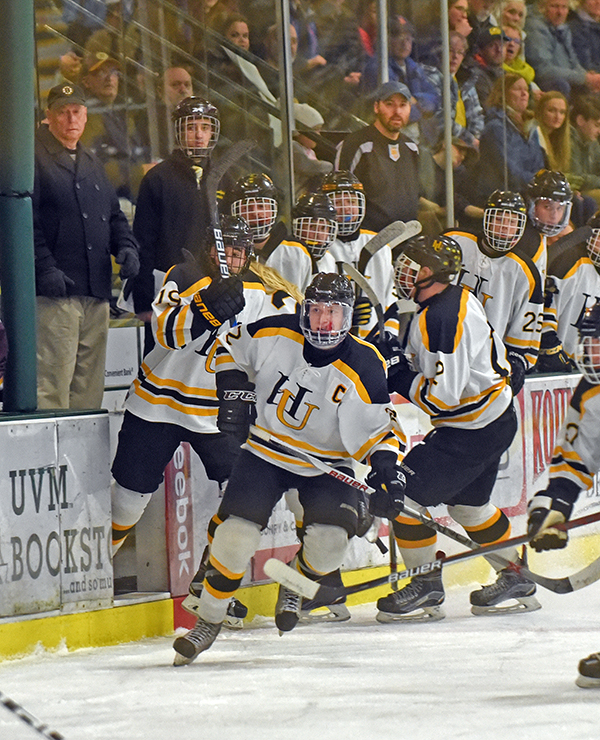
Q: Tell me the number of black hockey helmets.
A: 11